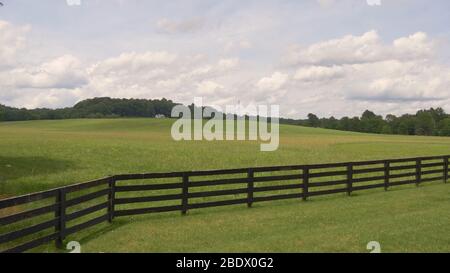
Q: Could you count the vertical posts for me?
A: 9